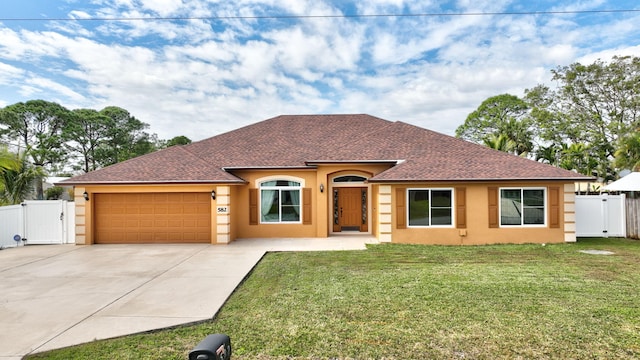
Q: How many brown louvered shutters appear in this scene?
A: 6